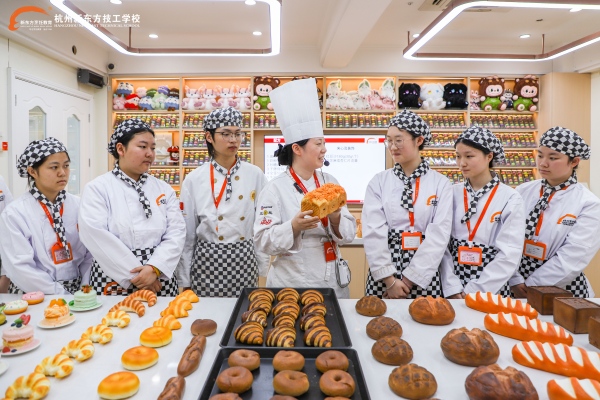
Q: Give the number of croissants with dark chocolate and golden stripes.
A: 12